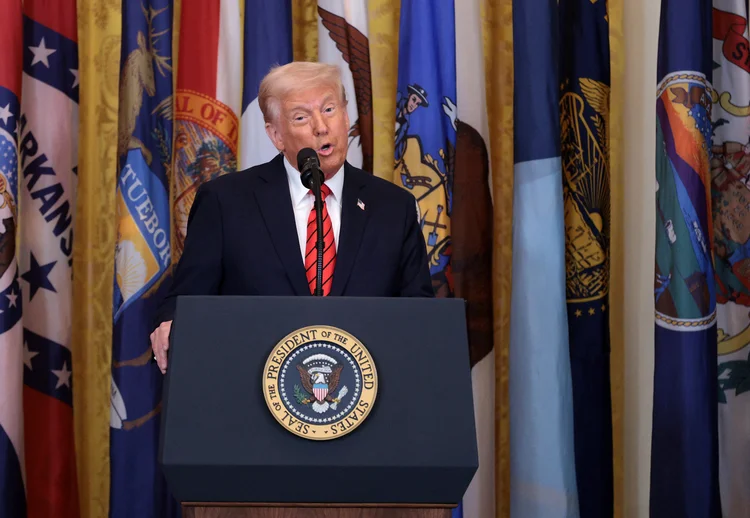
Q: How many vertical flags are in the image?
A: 12